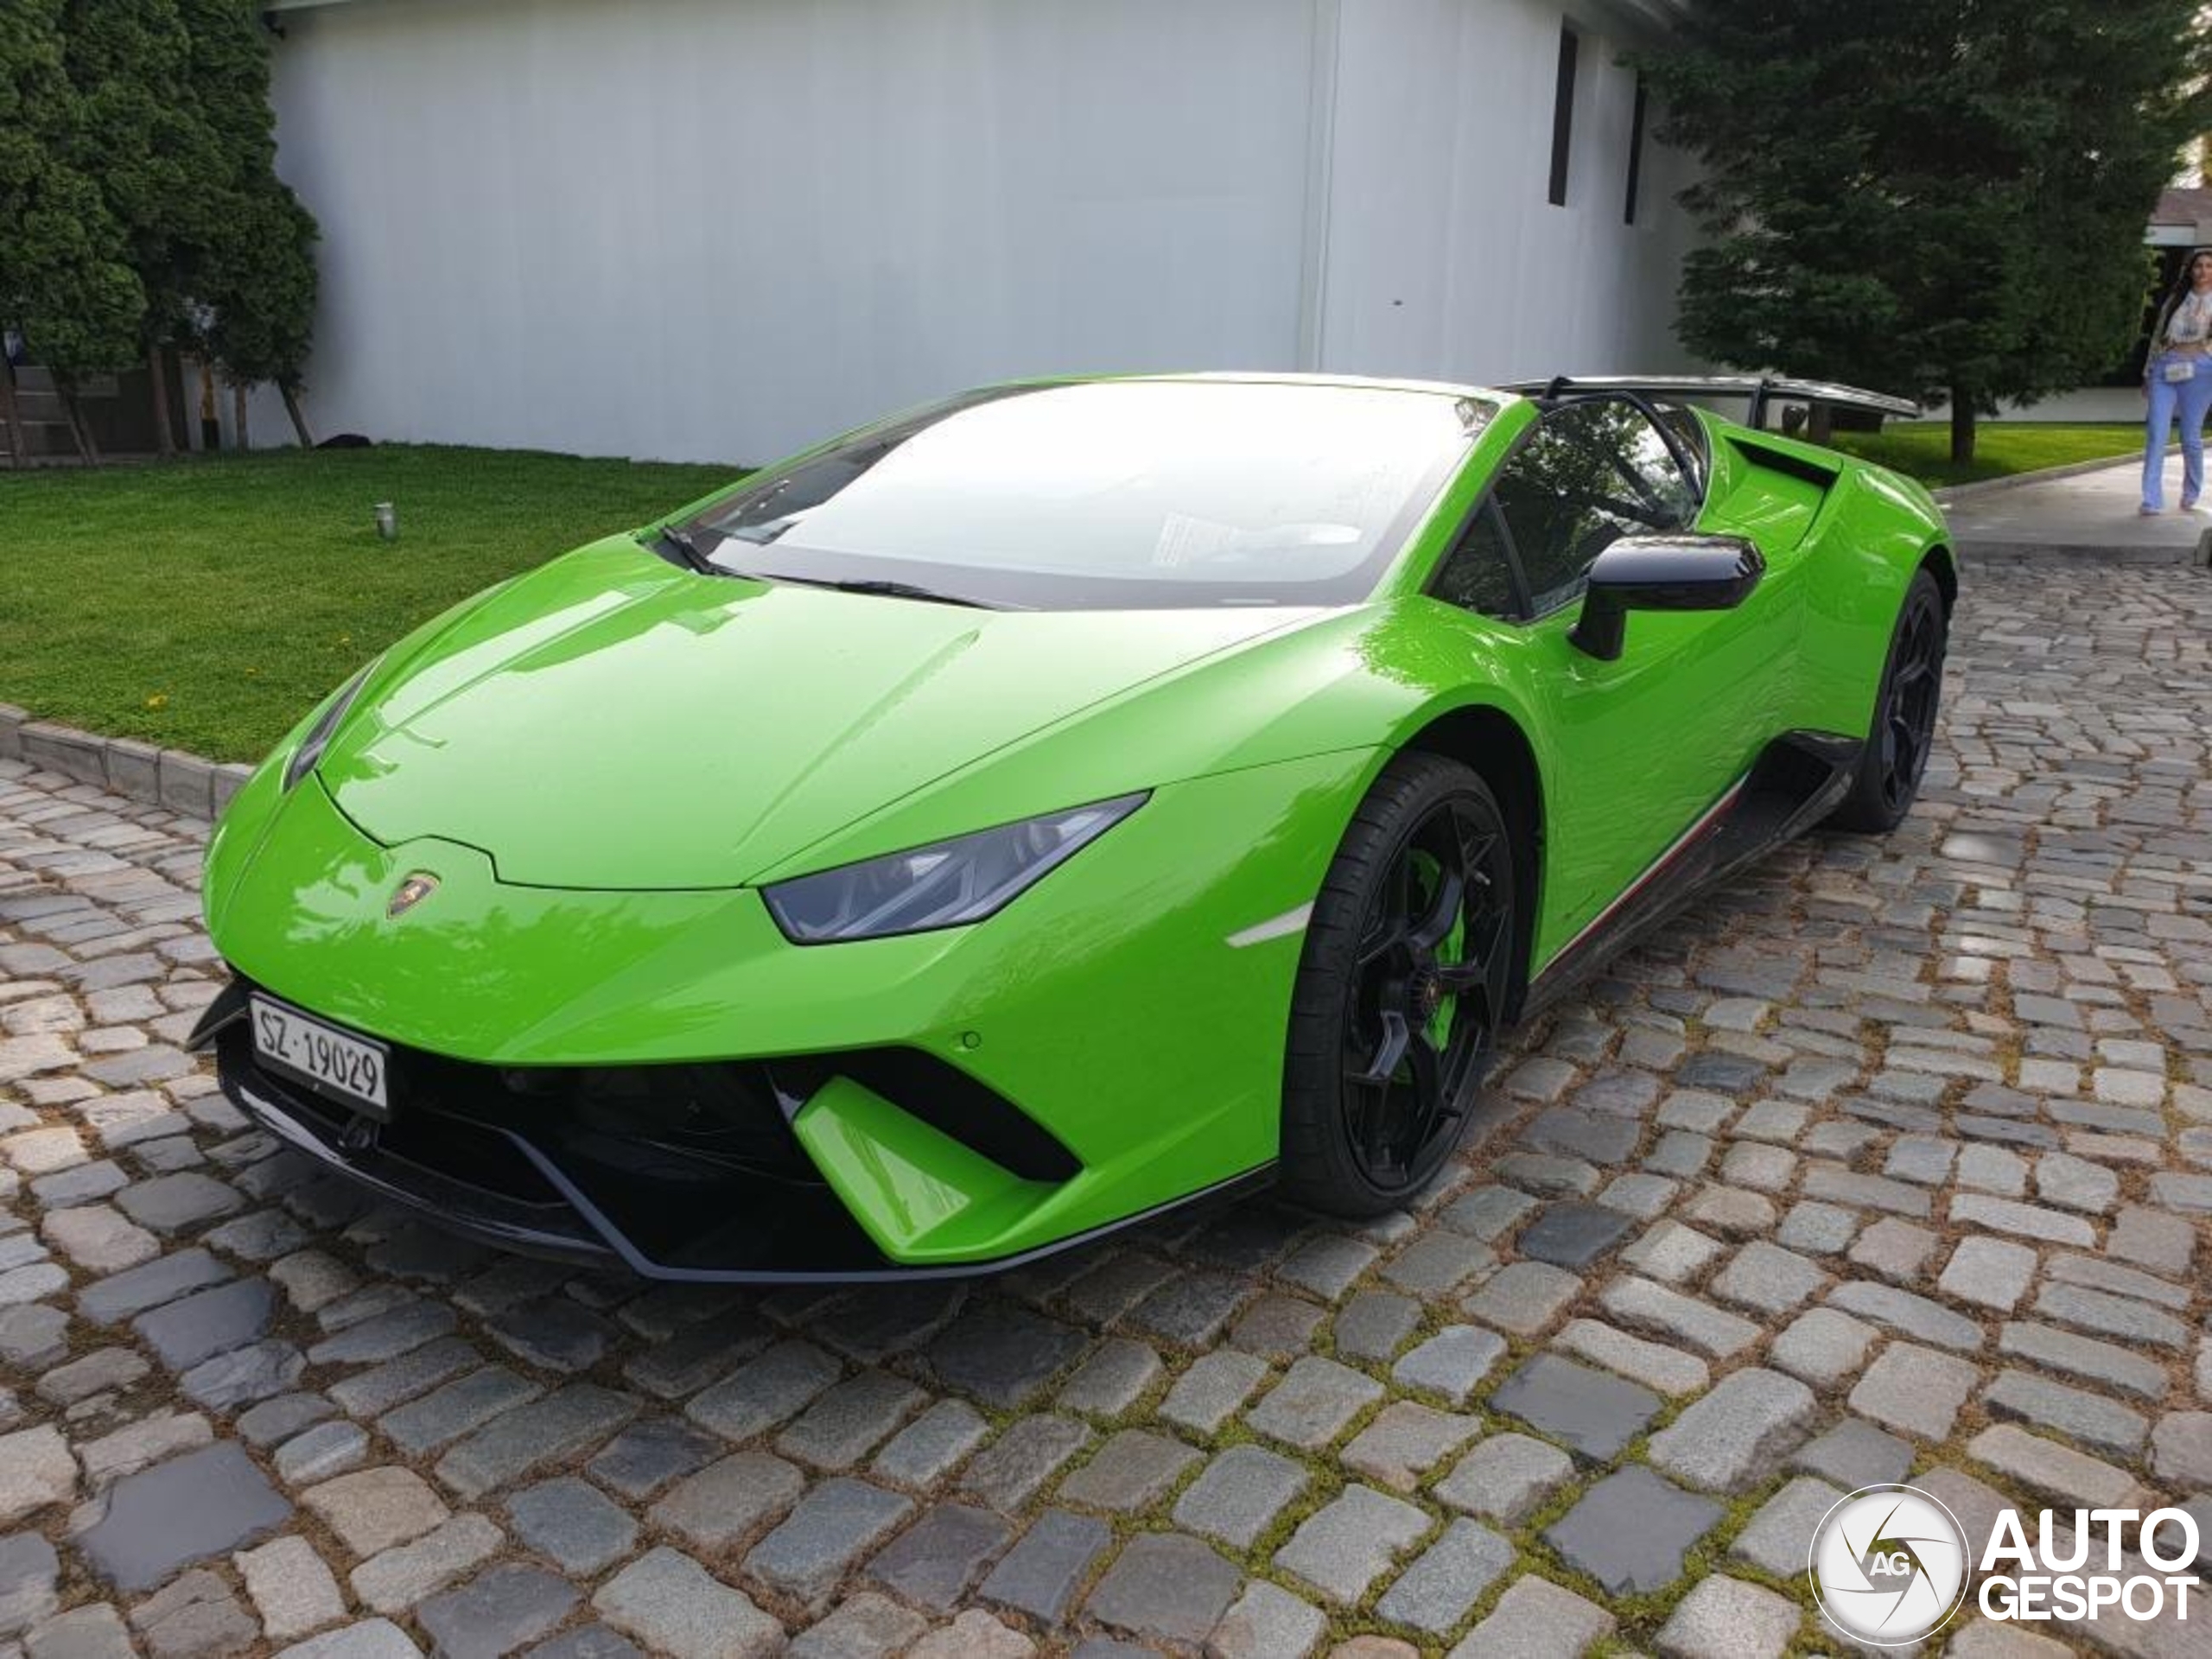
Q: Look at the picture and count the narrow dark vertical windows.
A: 2